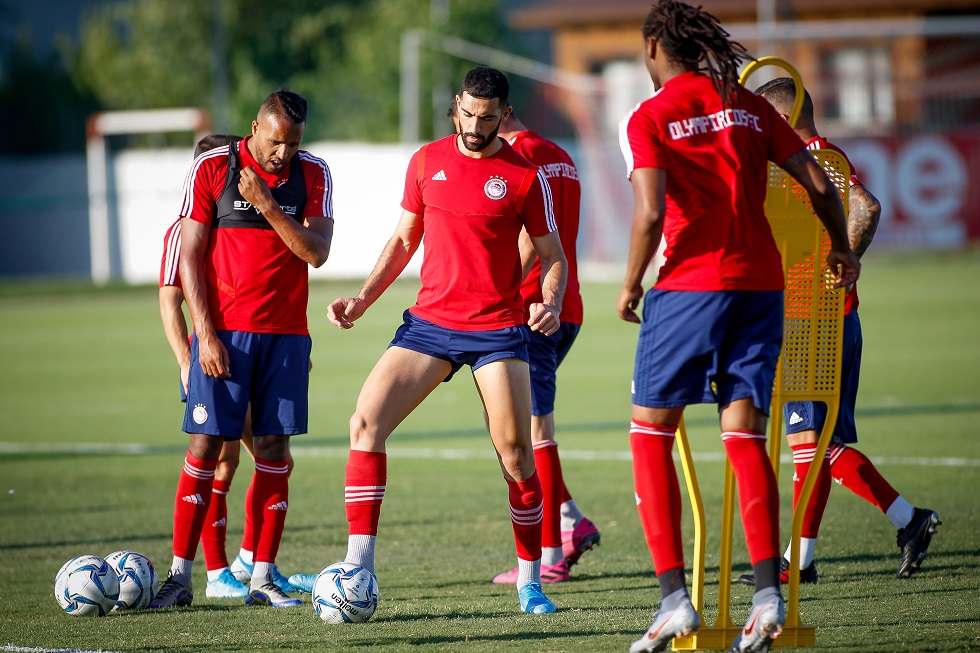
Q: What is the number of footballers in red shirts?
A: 6